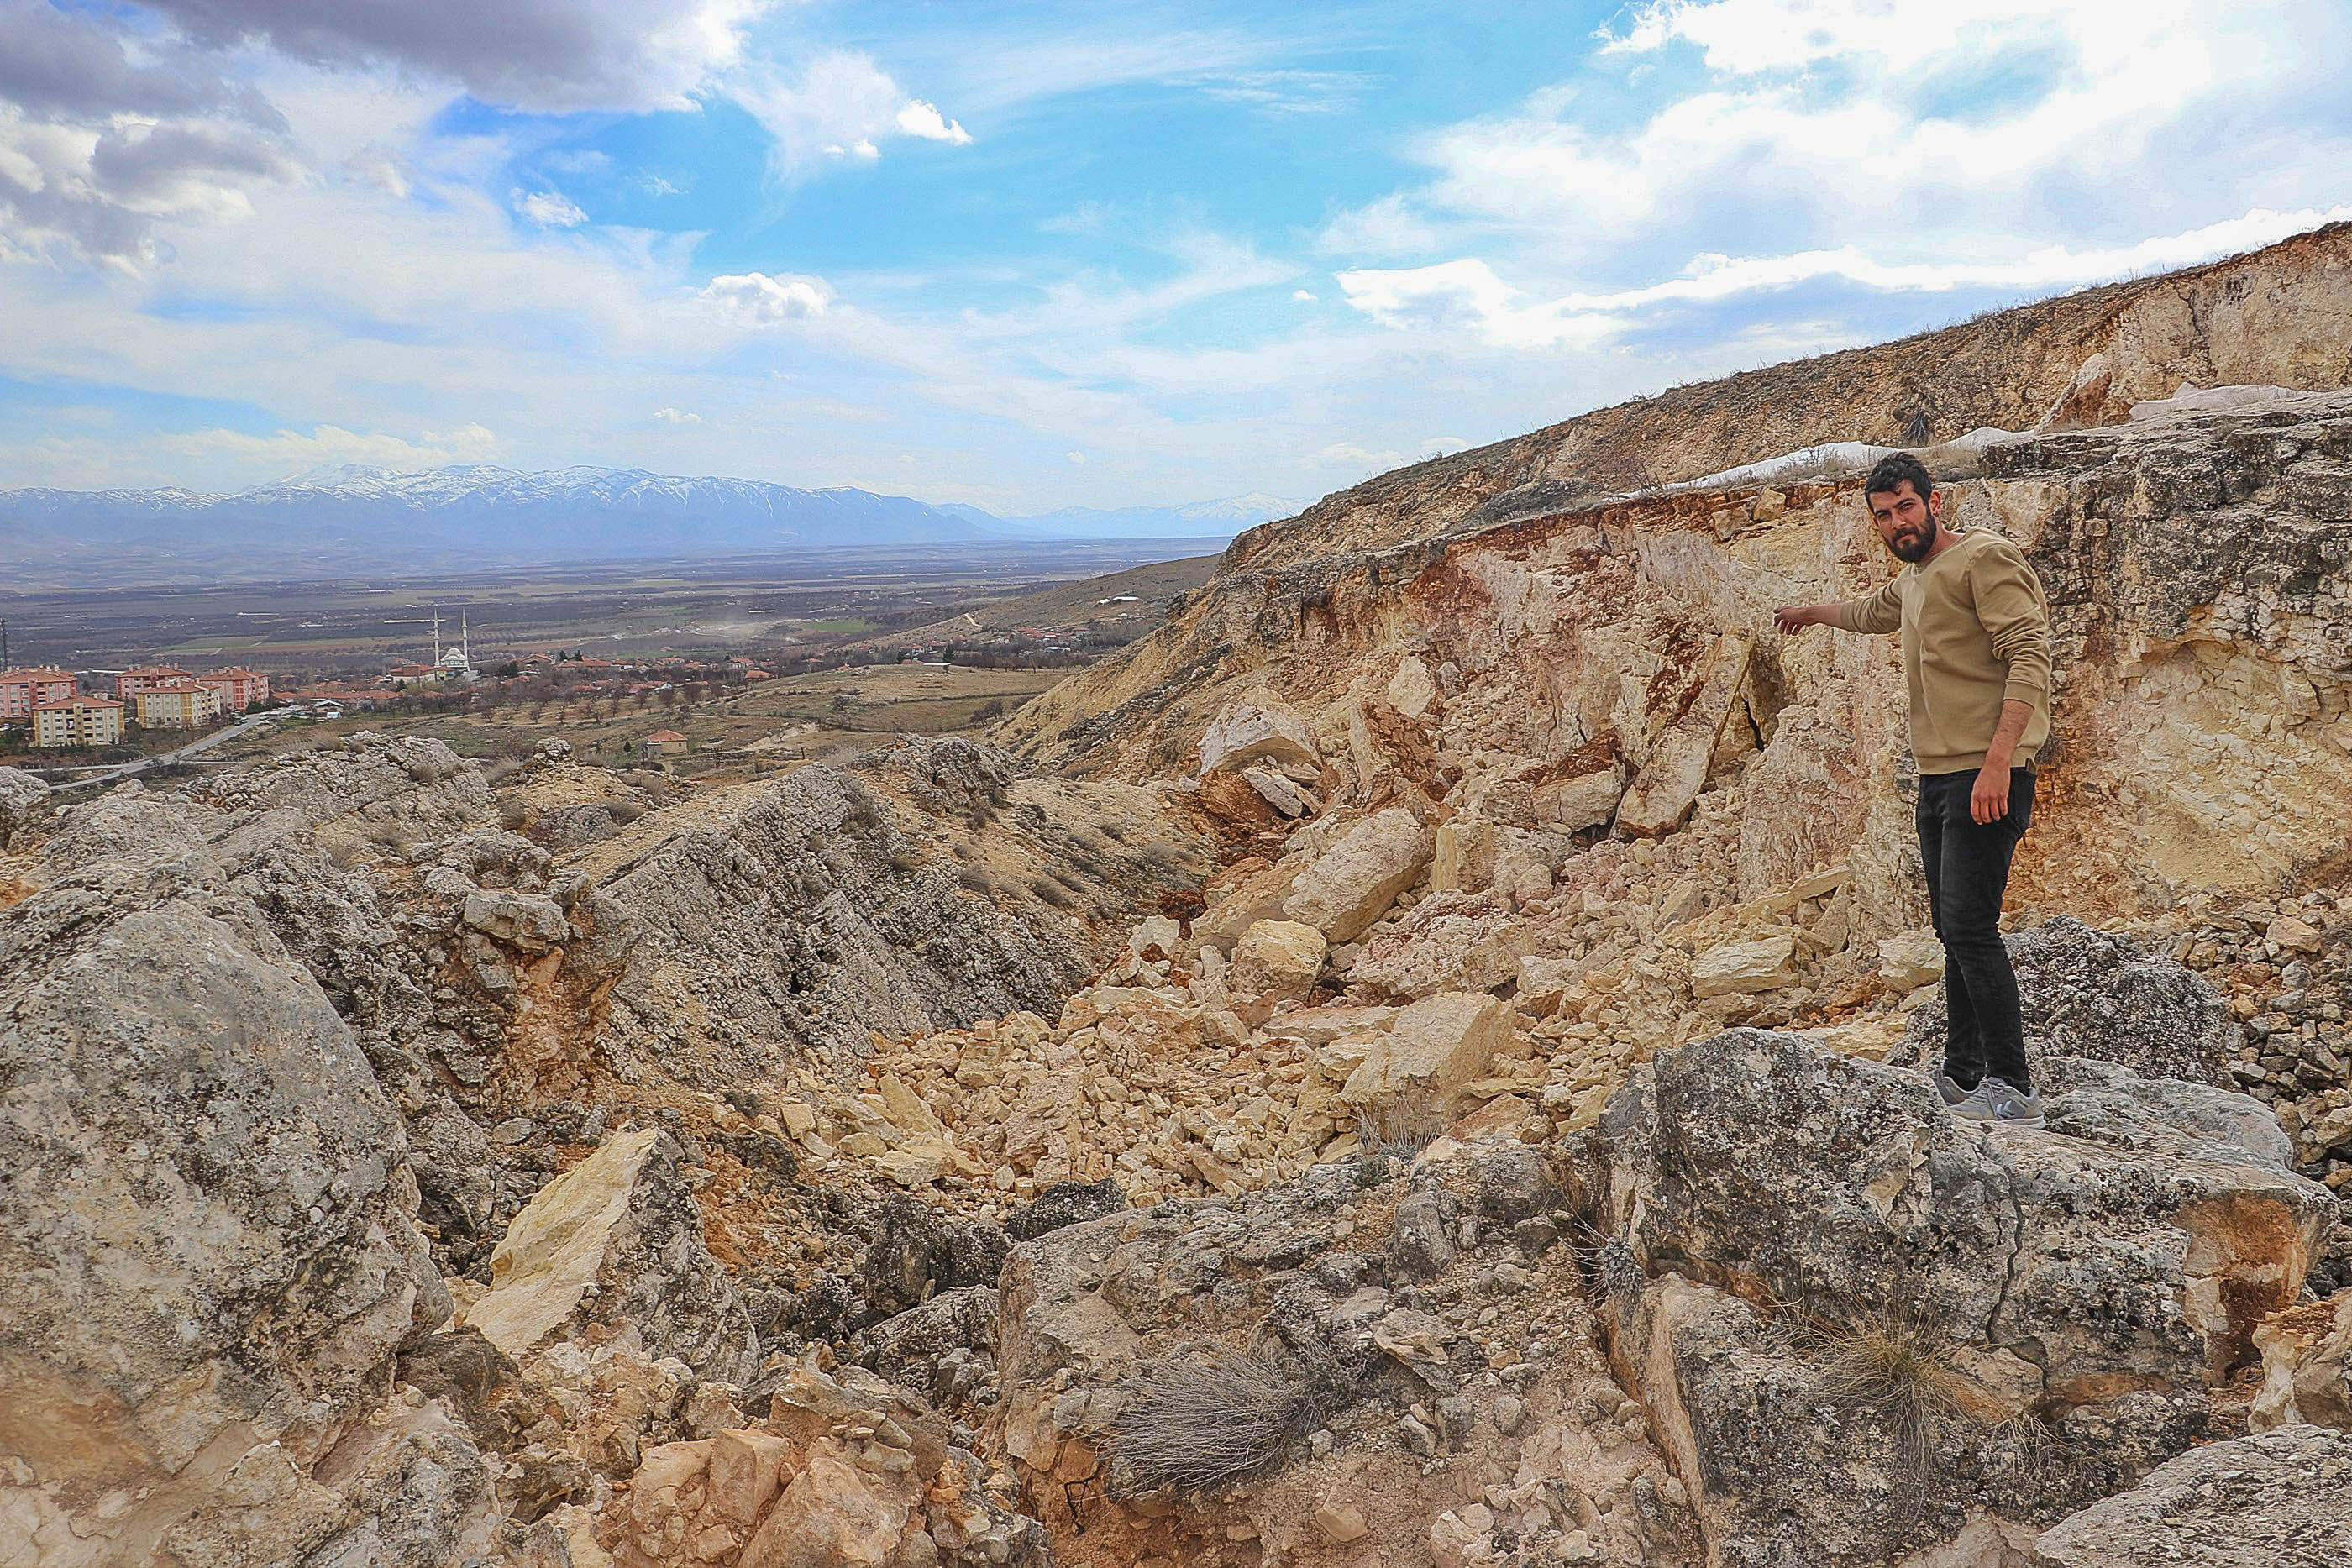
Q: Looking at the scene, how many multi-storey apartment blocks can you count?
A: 5